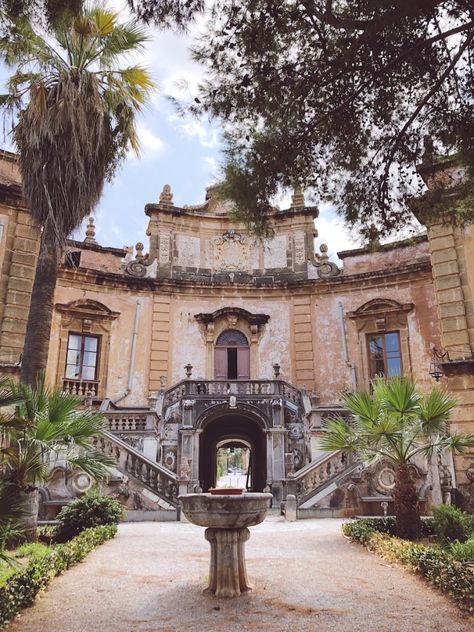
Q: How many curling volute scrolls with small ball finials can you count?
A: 2